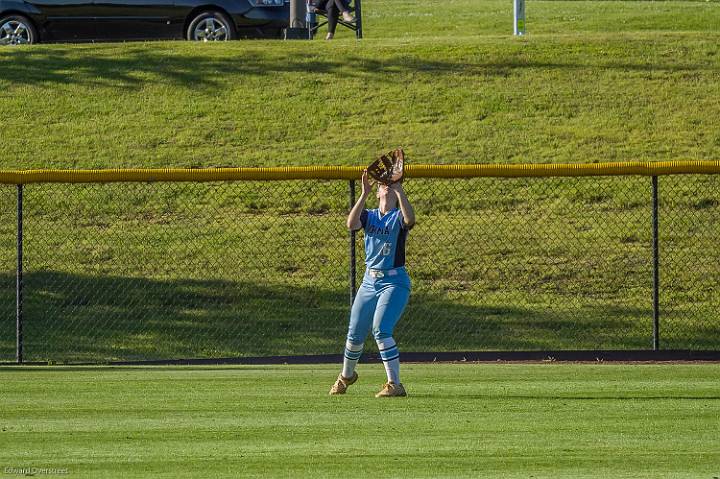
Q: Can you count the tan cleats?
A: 2